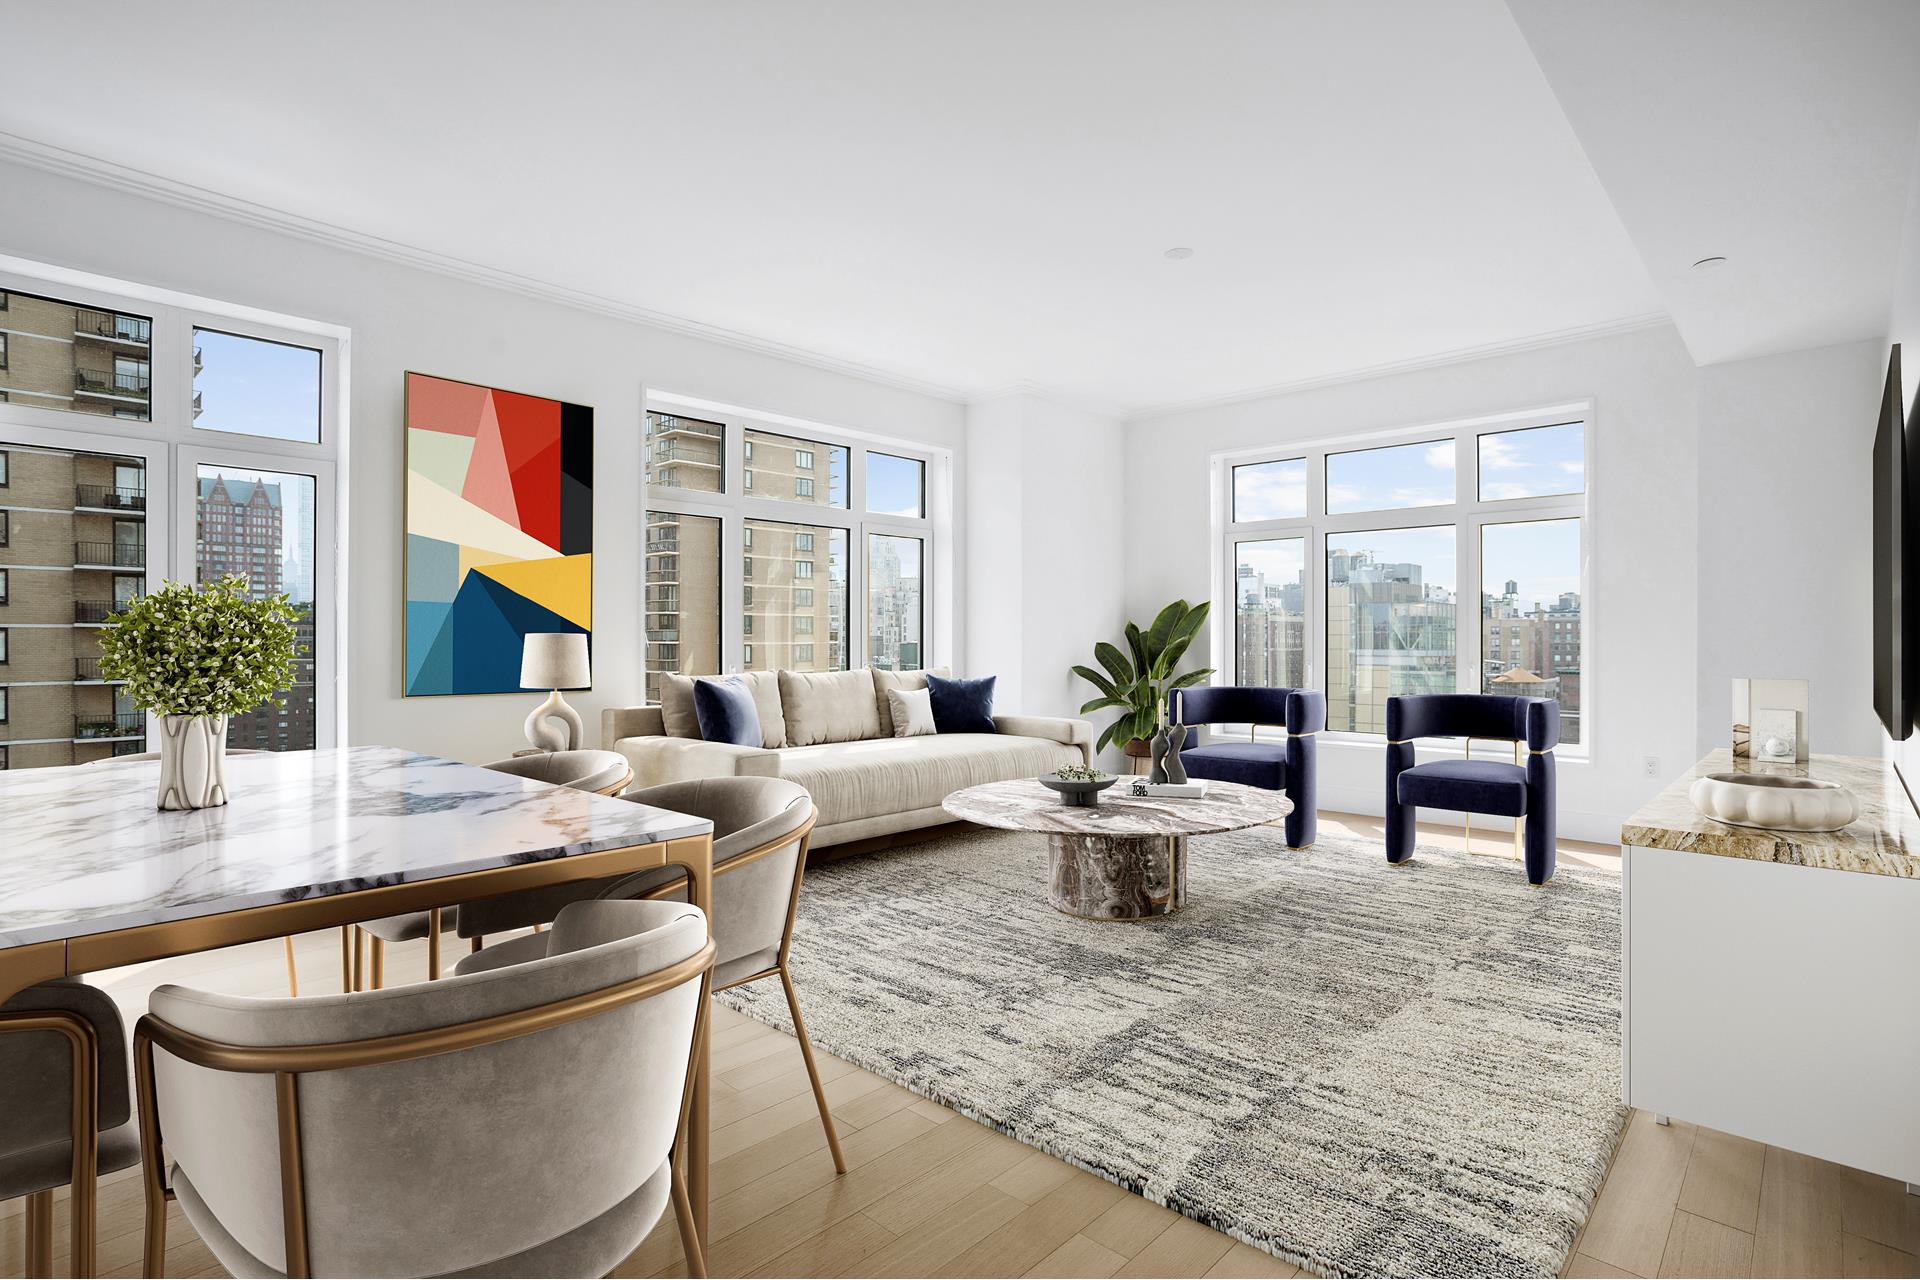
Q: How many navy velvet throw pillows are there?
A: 2